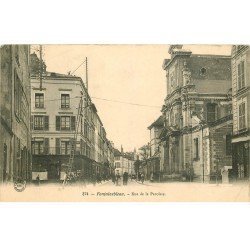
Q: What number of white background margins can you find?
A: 2